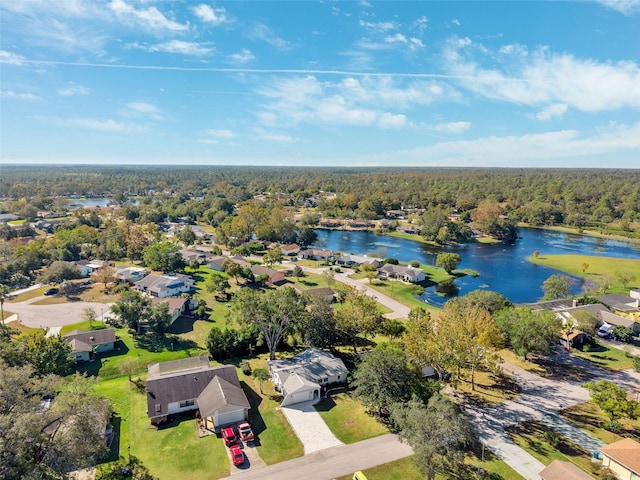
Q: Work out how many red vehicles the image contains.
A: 3